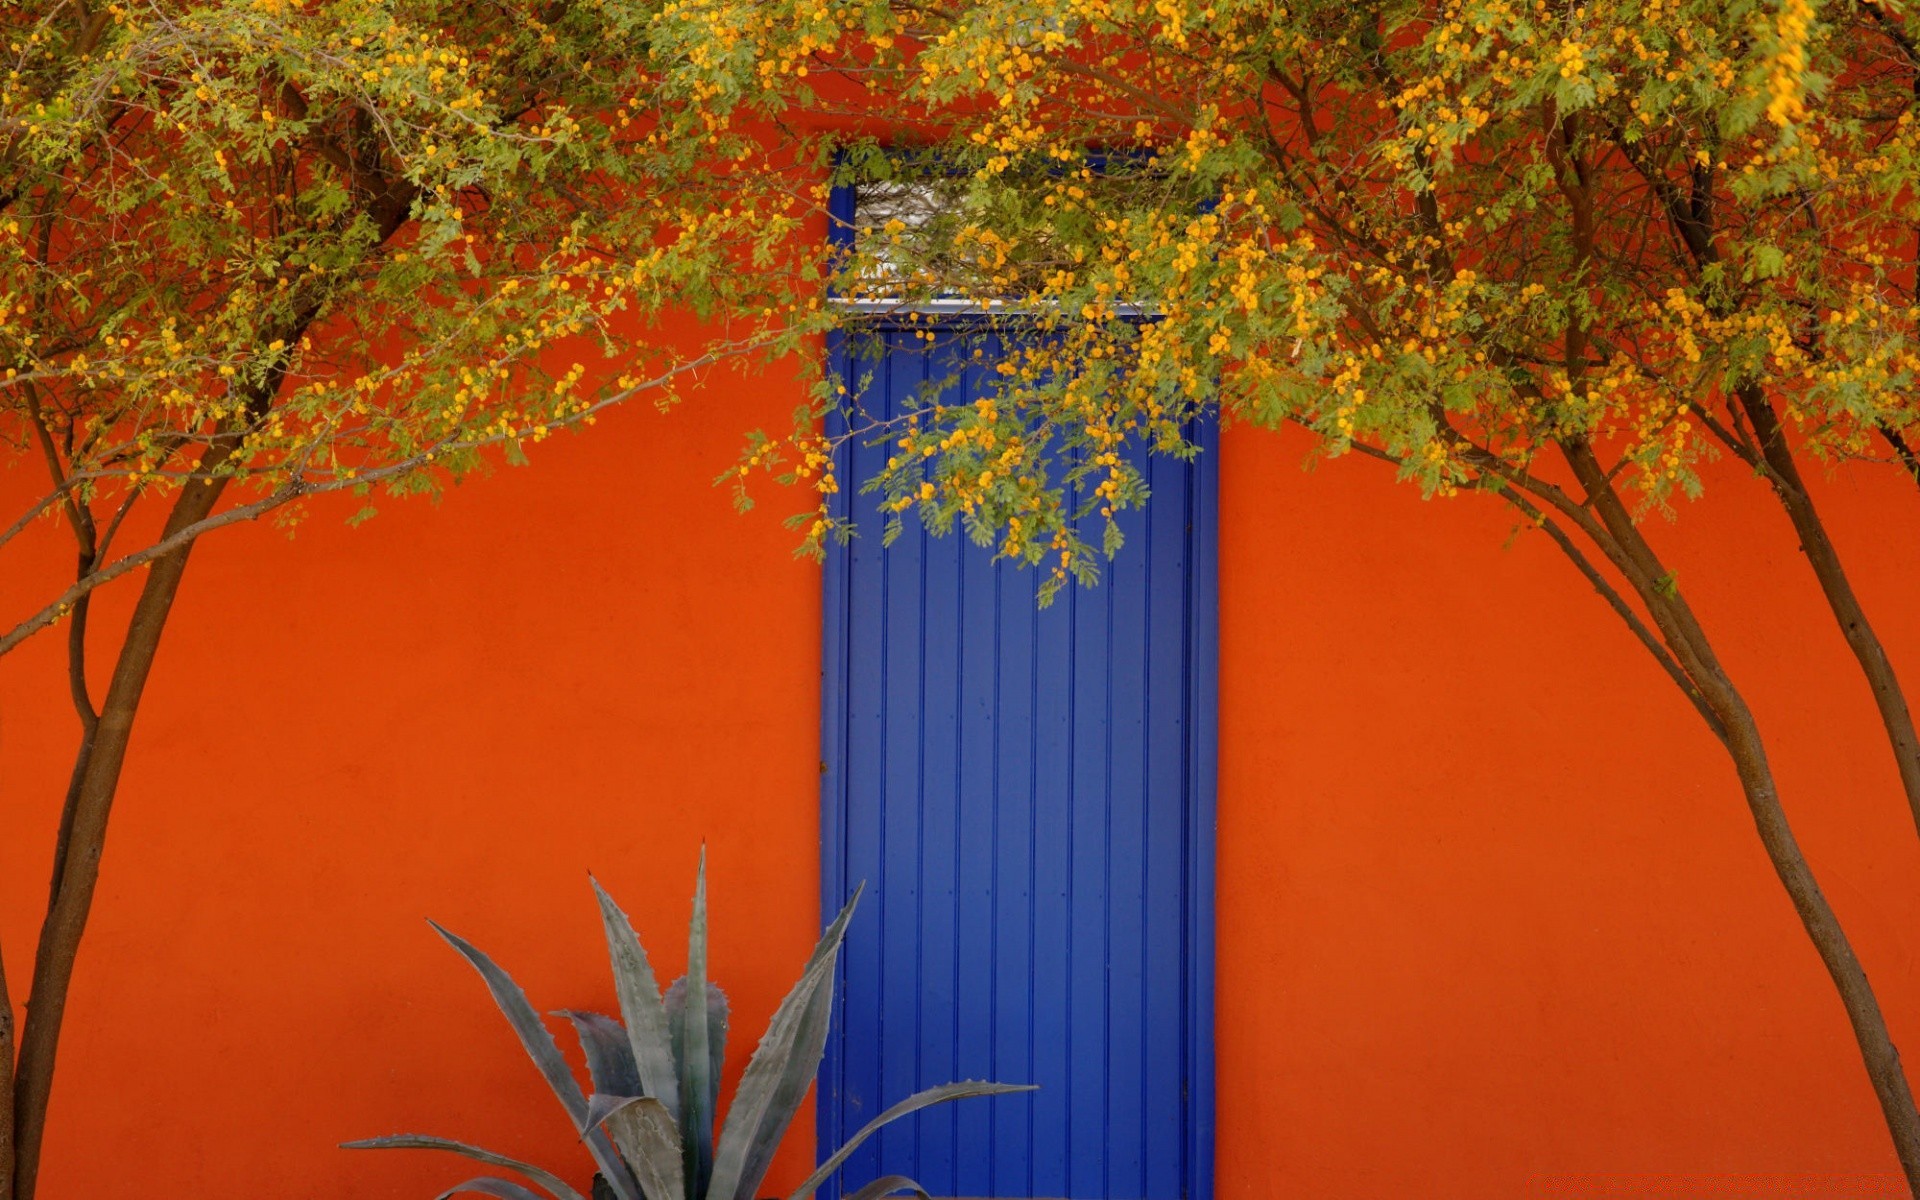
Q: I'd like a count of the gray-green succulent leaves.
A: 11